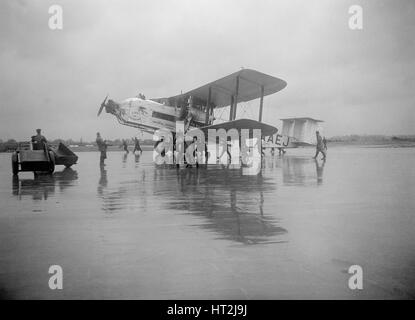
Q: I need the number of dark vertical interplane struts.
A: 4